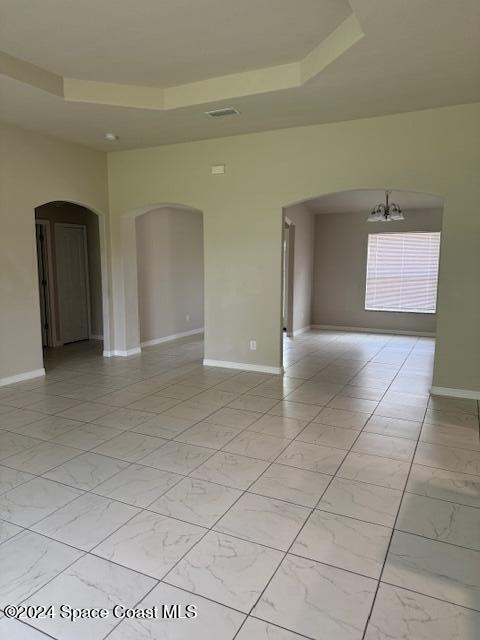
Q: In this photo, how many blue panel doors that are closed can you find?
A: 0